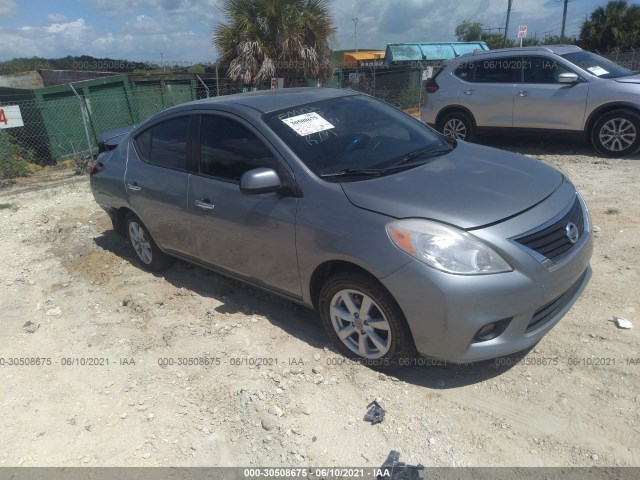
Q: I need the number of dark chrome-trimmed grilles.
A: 1